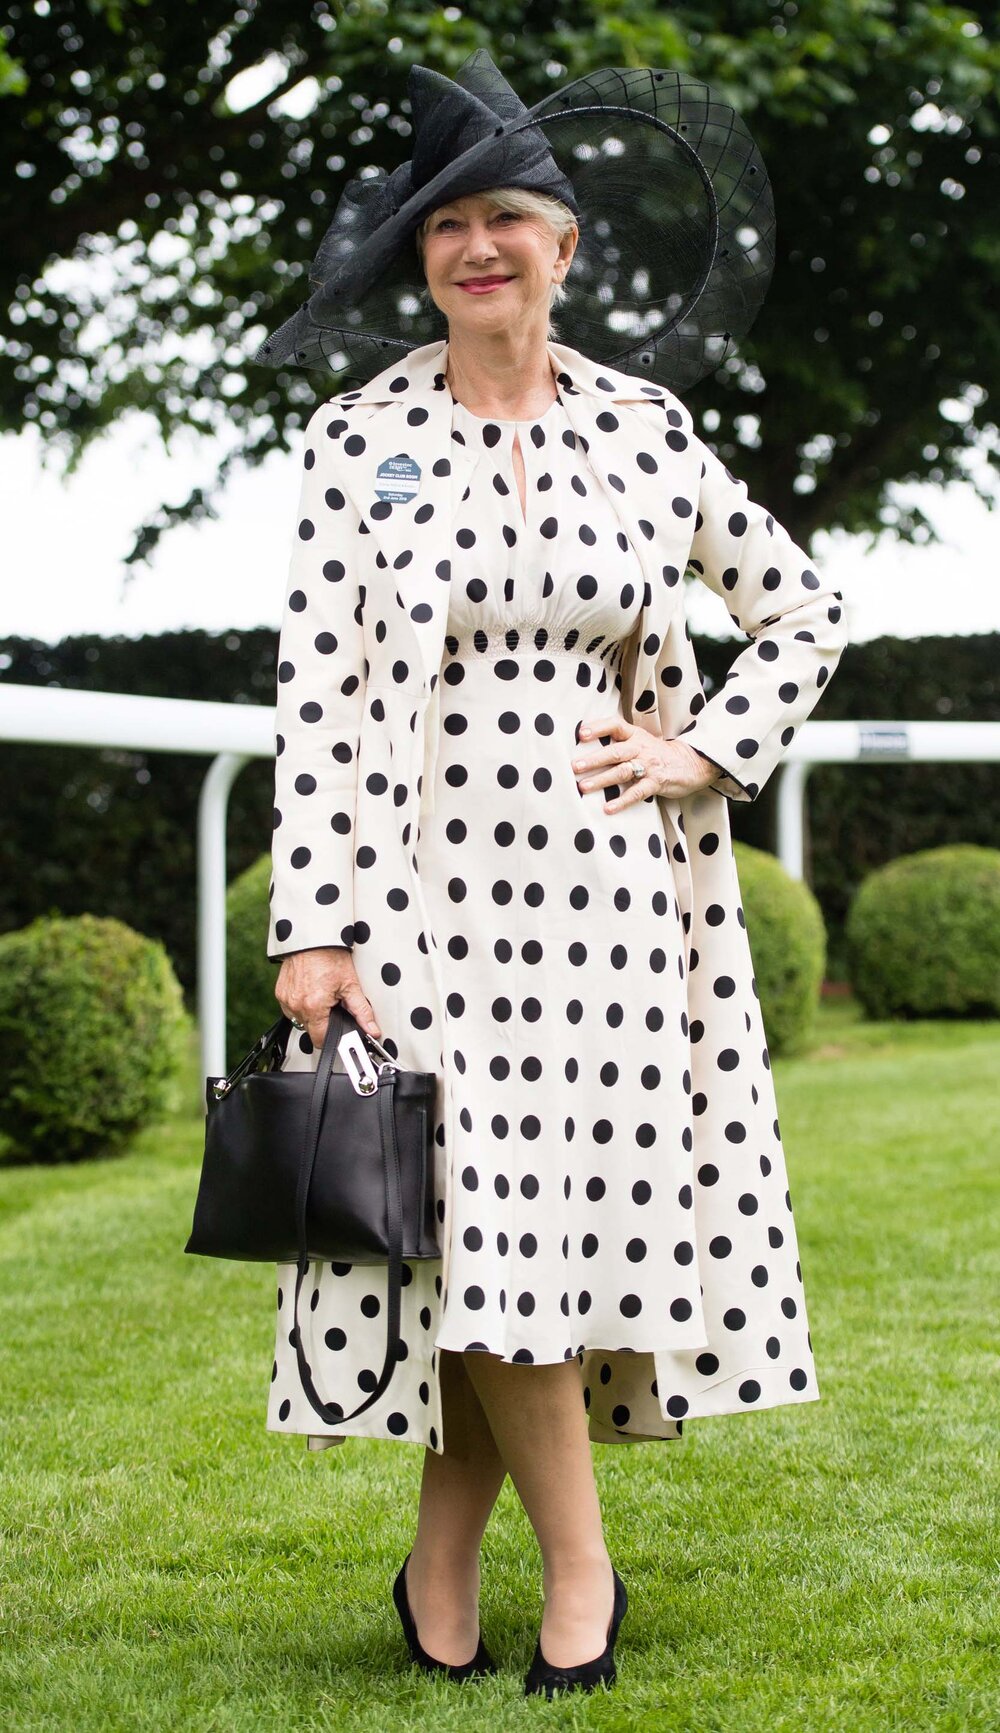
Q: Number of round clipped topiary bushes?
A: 4